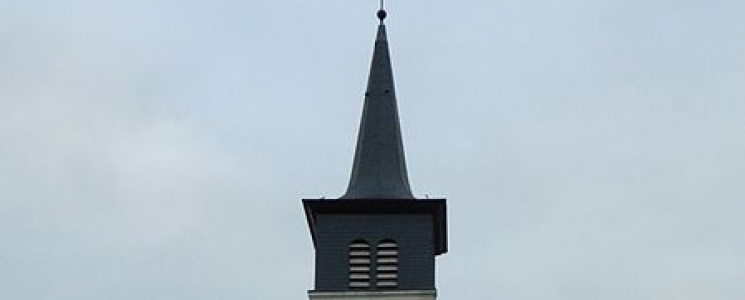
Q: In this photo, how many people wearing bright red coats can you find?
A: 0